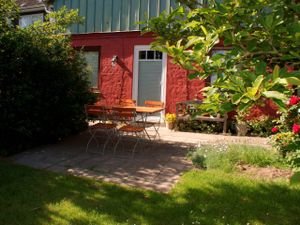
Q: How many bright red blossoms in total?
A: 3